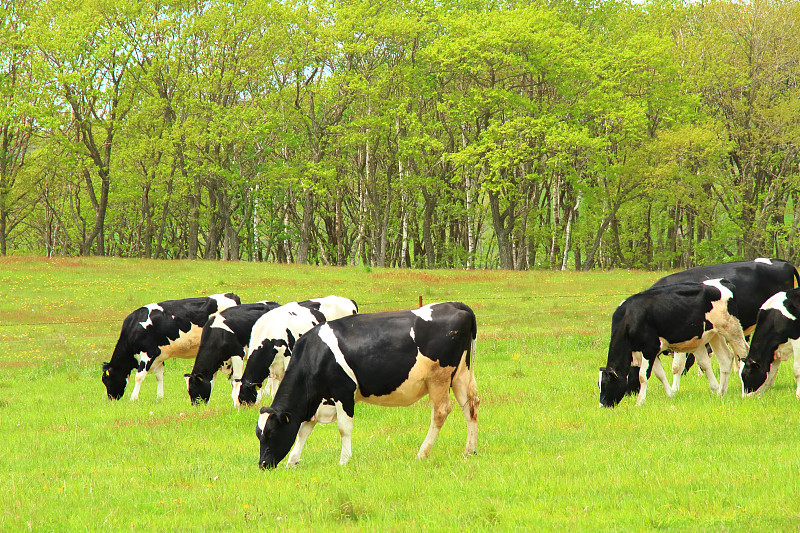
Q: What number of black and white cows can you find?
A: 7